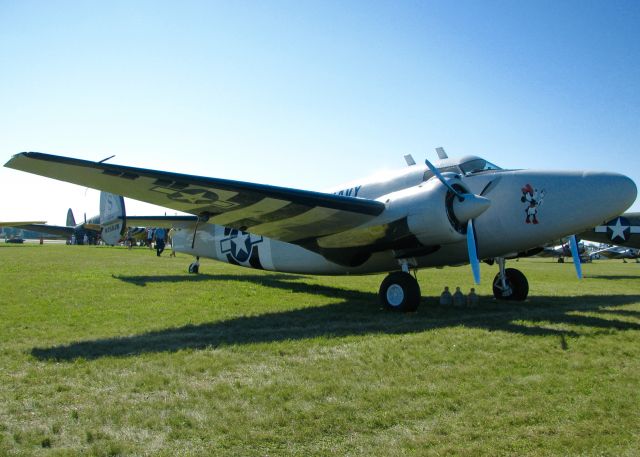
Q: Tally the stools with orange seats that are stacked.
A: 0